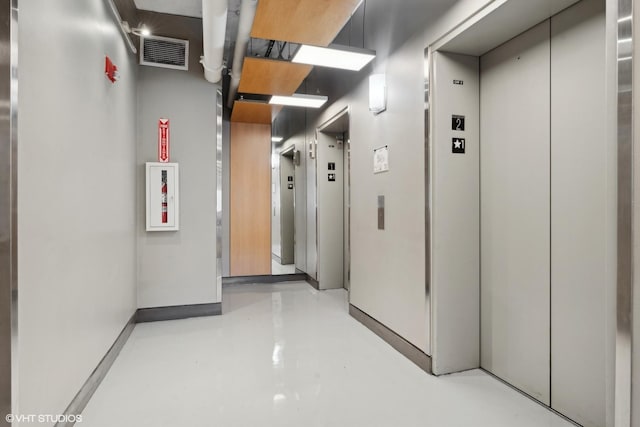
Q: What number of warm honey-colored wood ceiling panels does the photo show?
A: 3